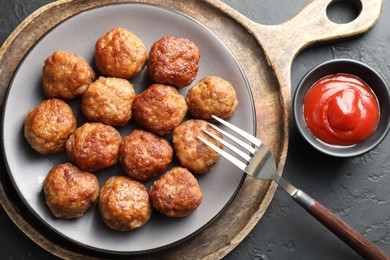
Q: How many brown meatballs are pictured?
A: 13